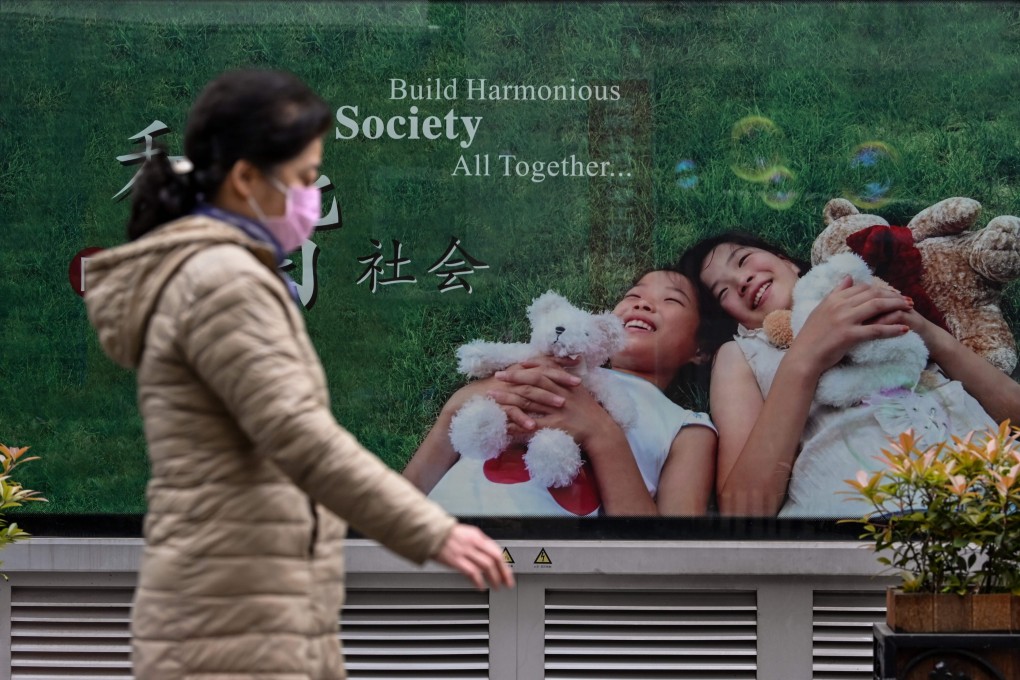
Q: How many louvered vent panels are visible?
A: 4